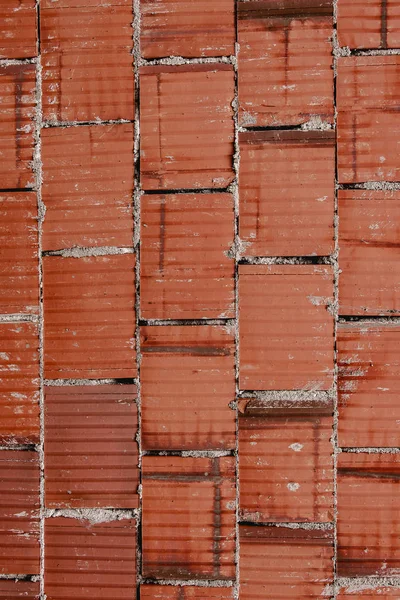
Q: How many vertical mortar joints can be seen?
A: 4